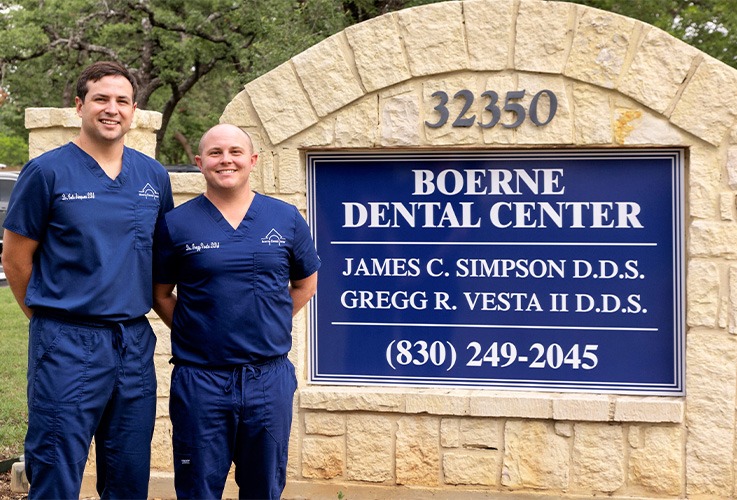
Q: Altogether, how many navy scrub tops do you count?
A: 2